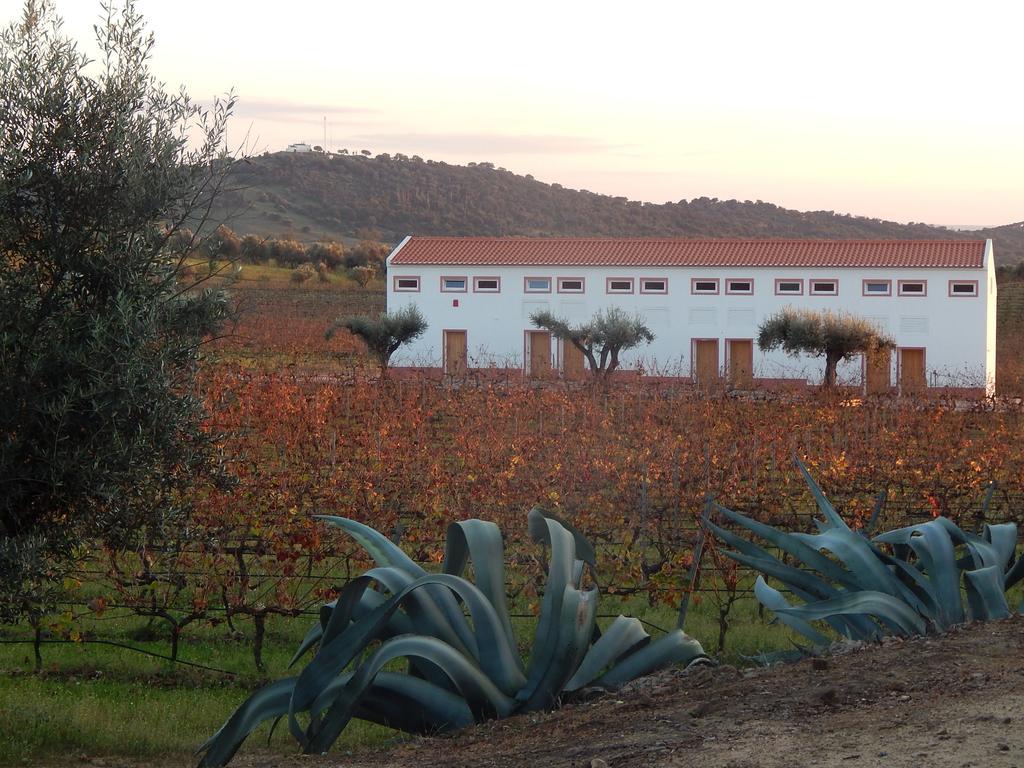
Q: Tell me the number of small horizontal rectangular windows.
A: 14